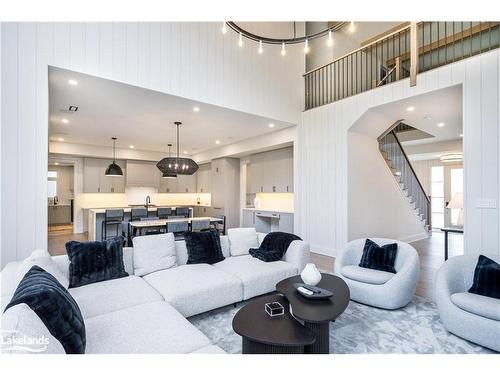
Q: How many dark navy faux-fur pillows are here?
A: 5